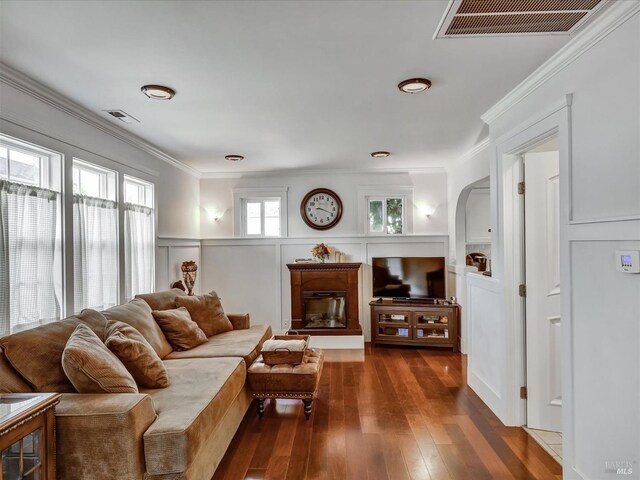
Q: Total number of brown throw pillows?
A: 4